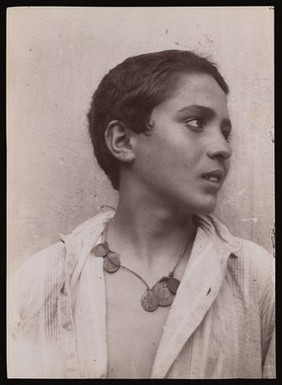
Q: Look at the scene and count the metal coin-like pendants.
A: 5